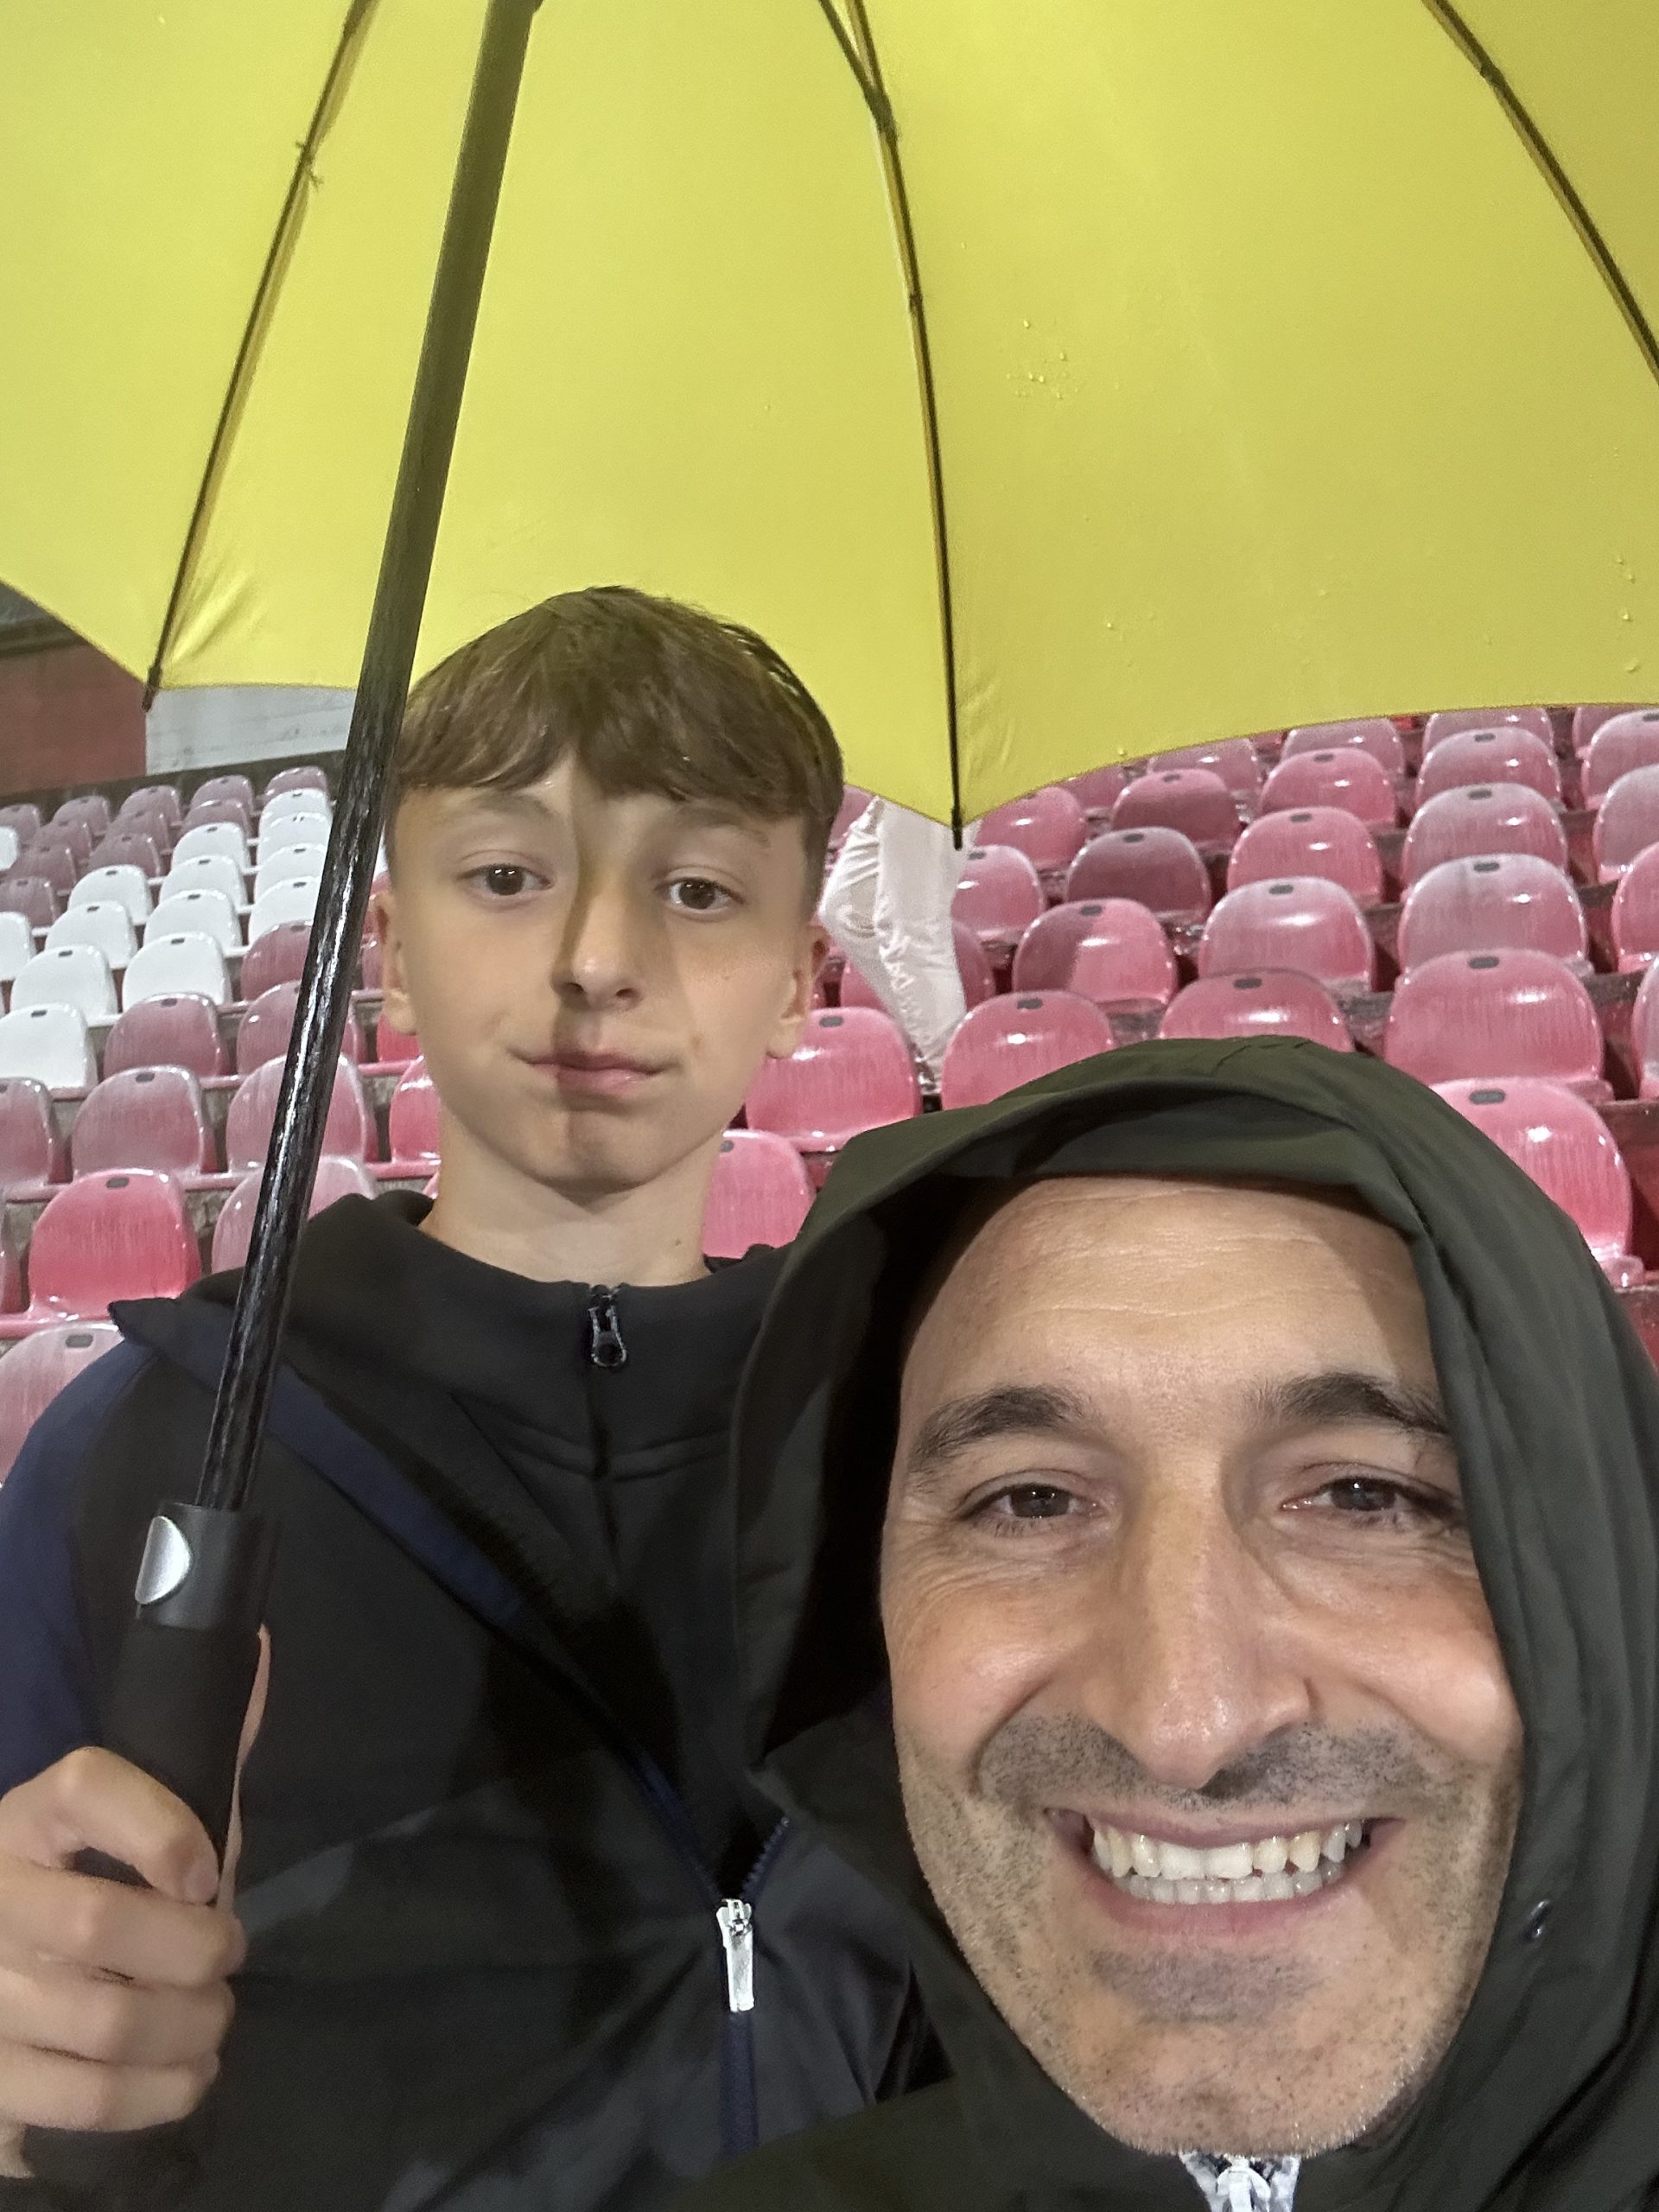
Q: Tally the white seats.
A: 14